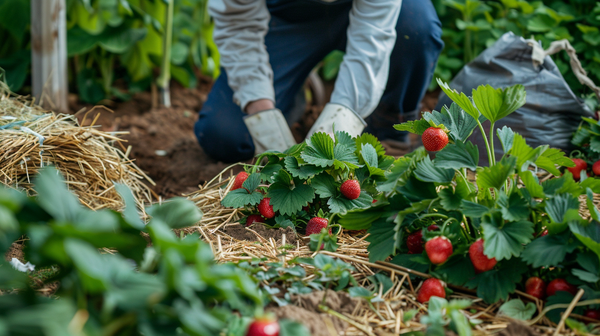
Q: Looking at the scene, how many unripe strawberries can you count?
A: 0